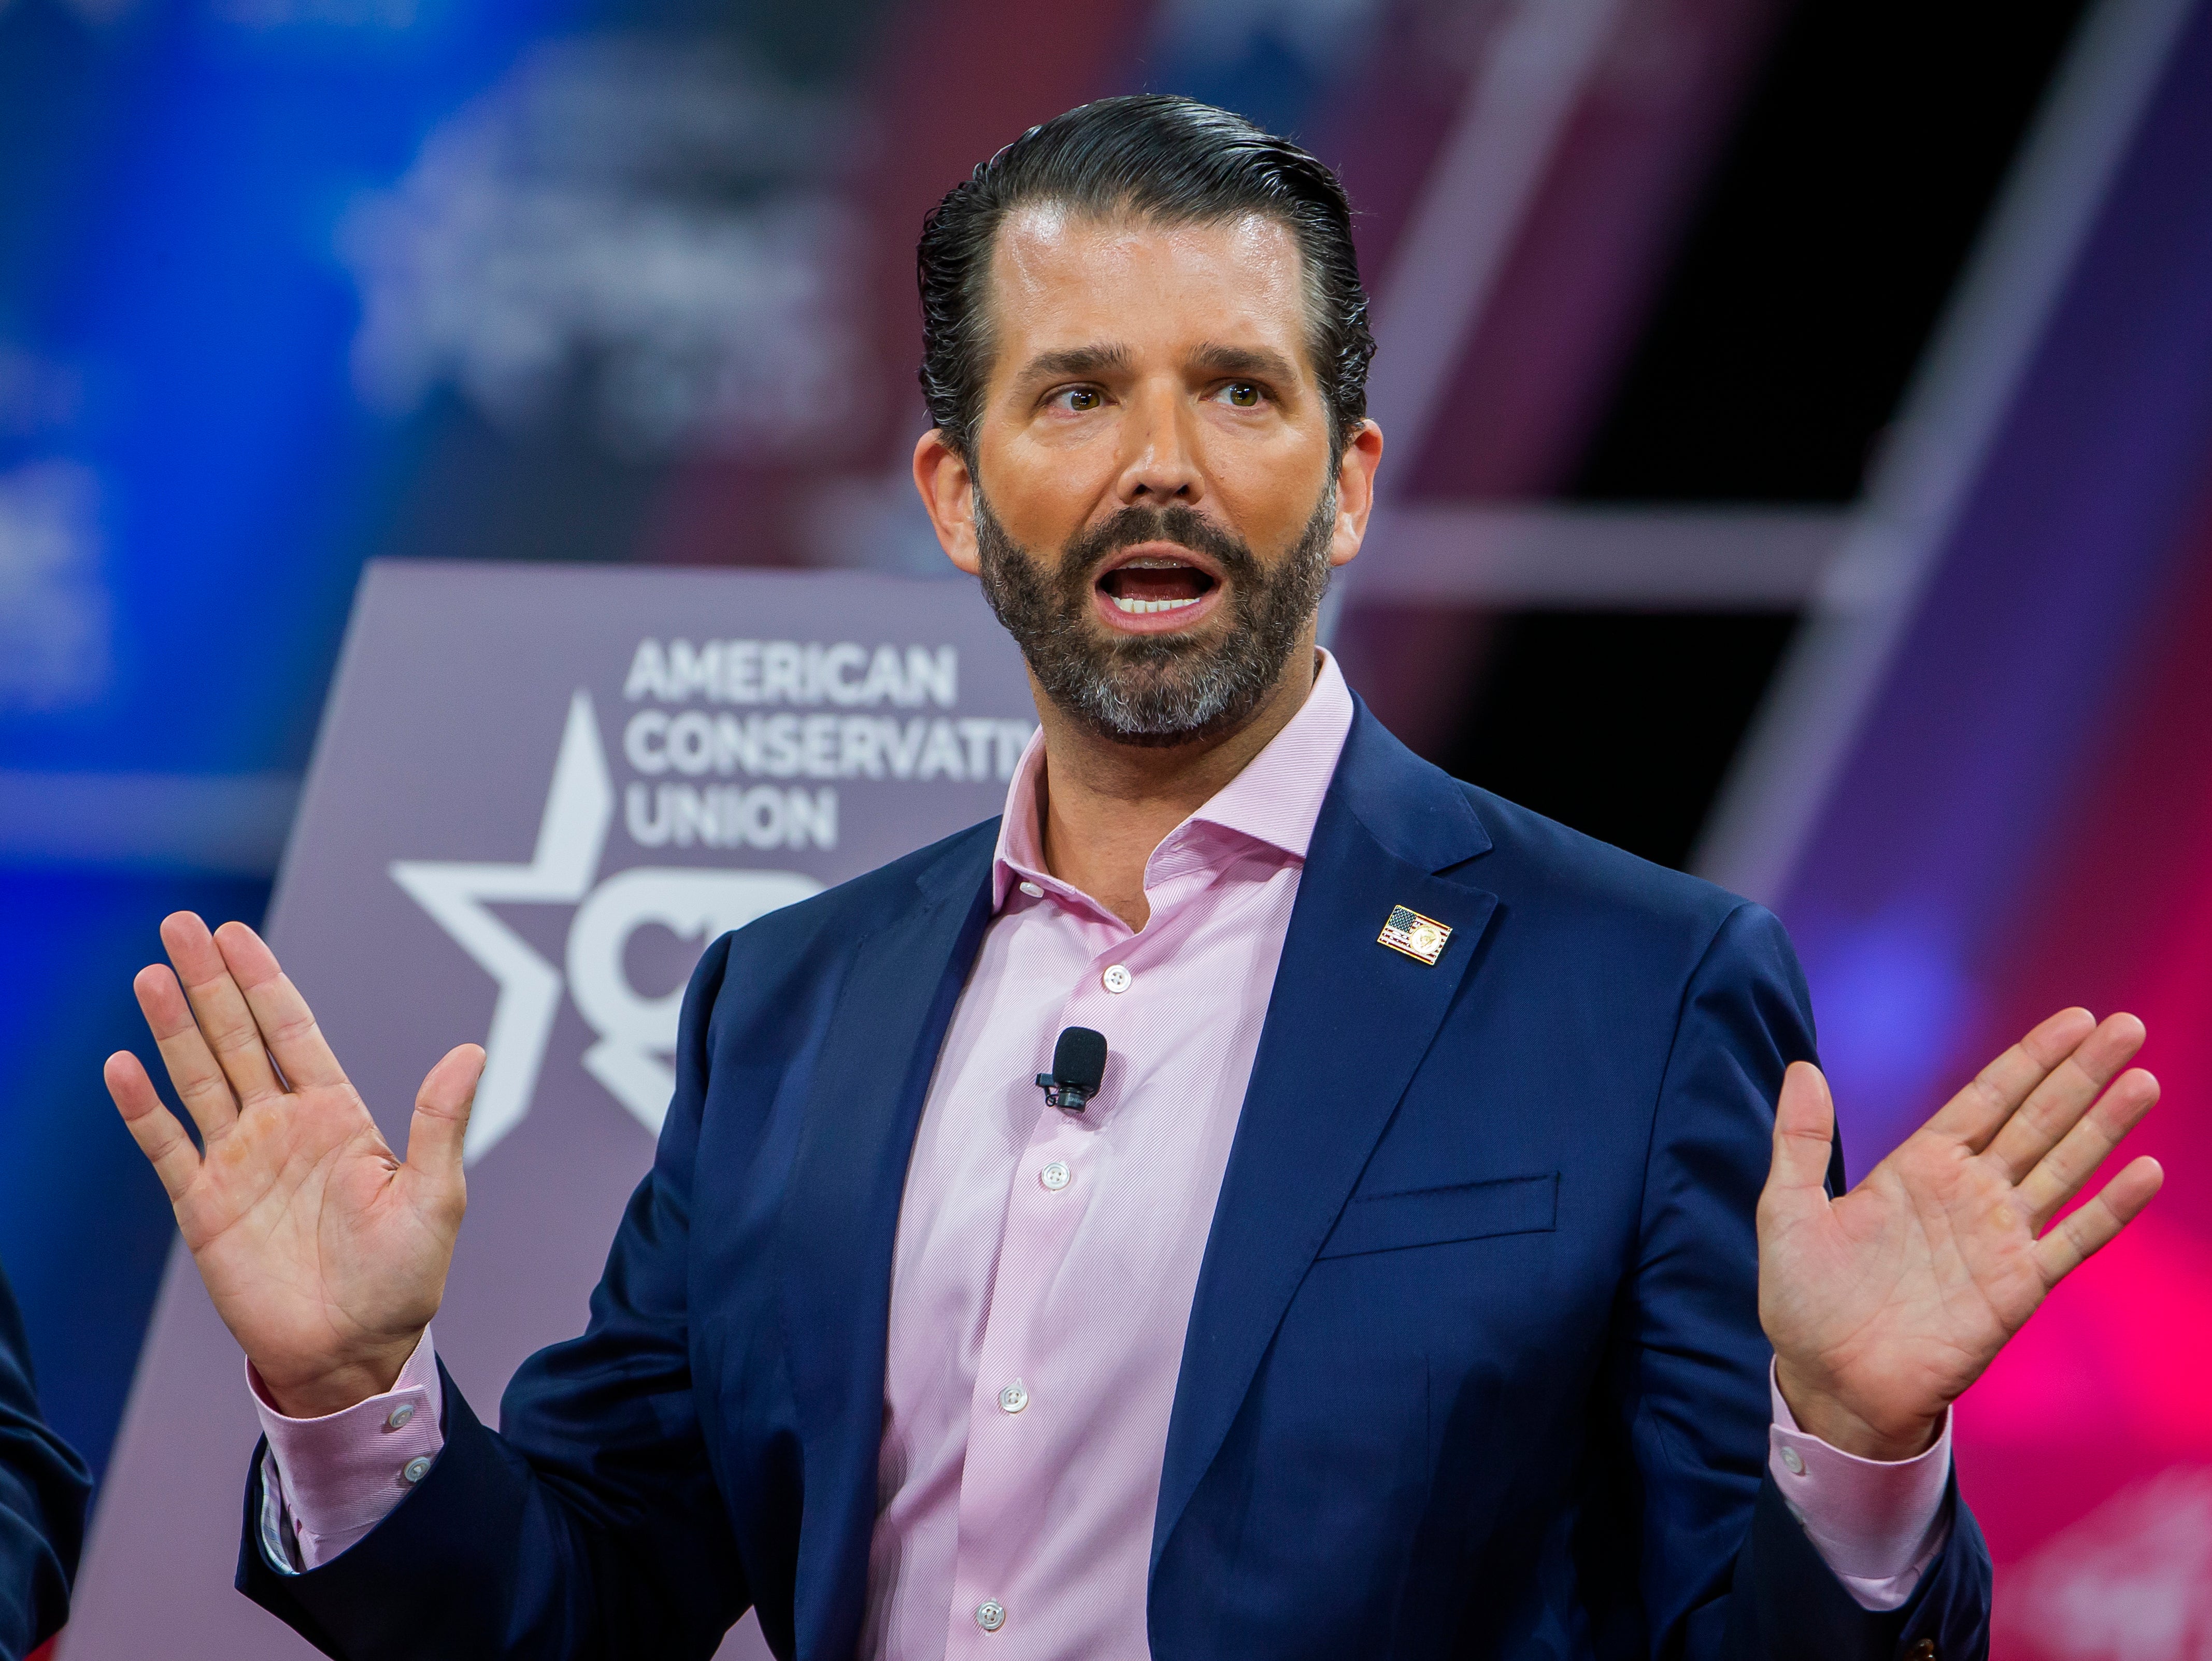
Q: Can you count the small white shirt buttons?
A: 8